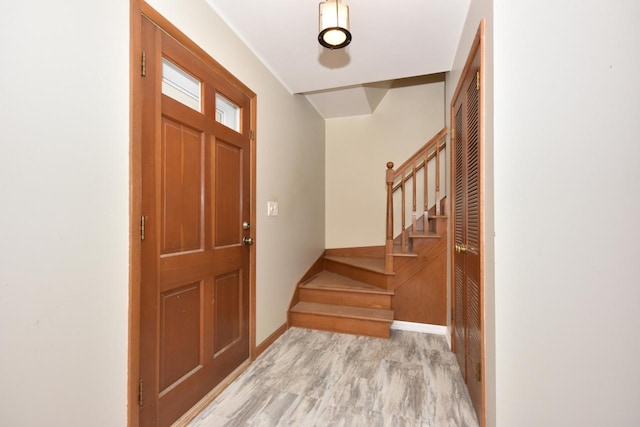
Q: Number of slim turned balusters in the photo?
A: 4